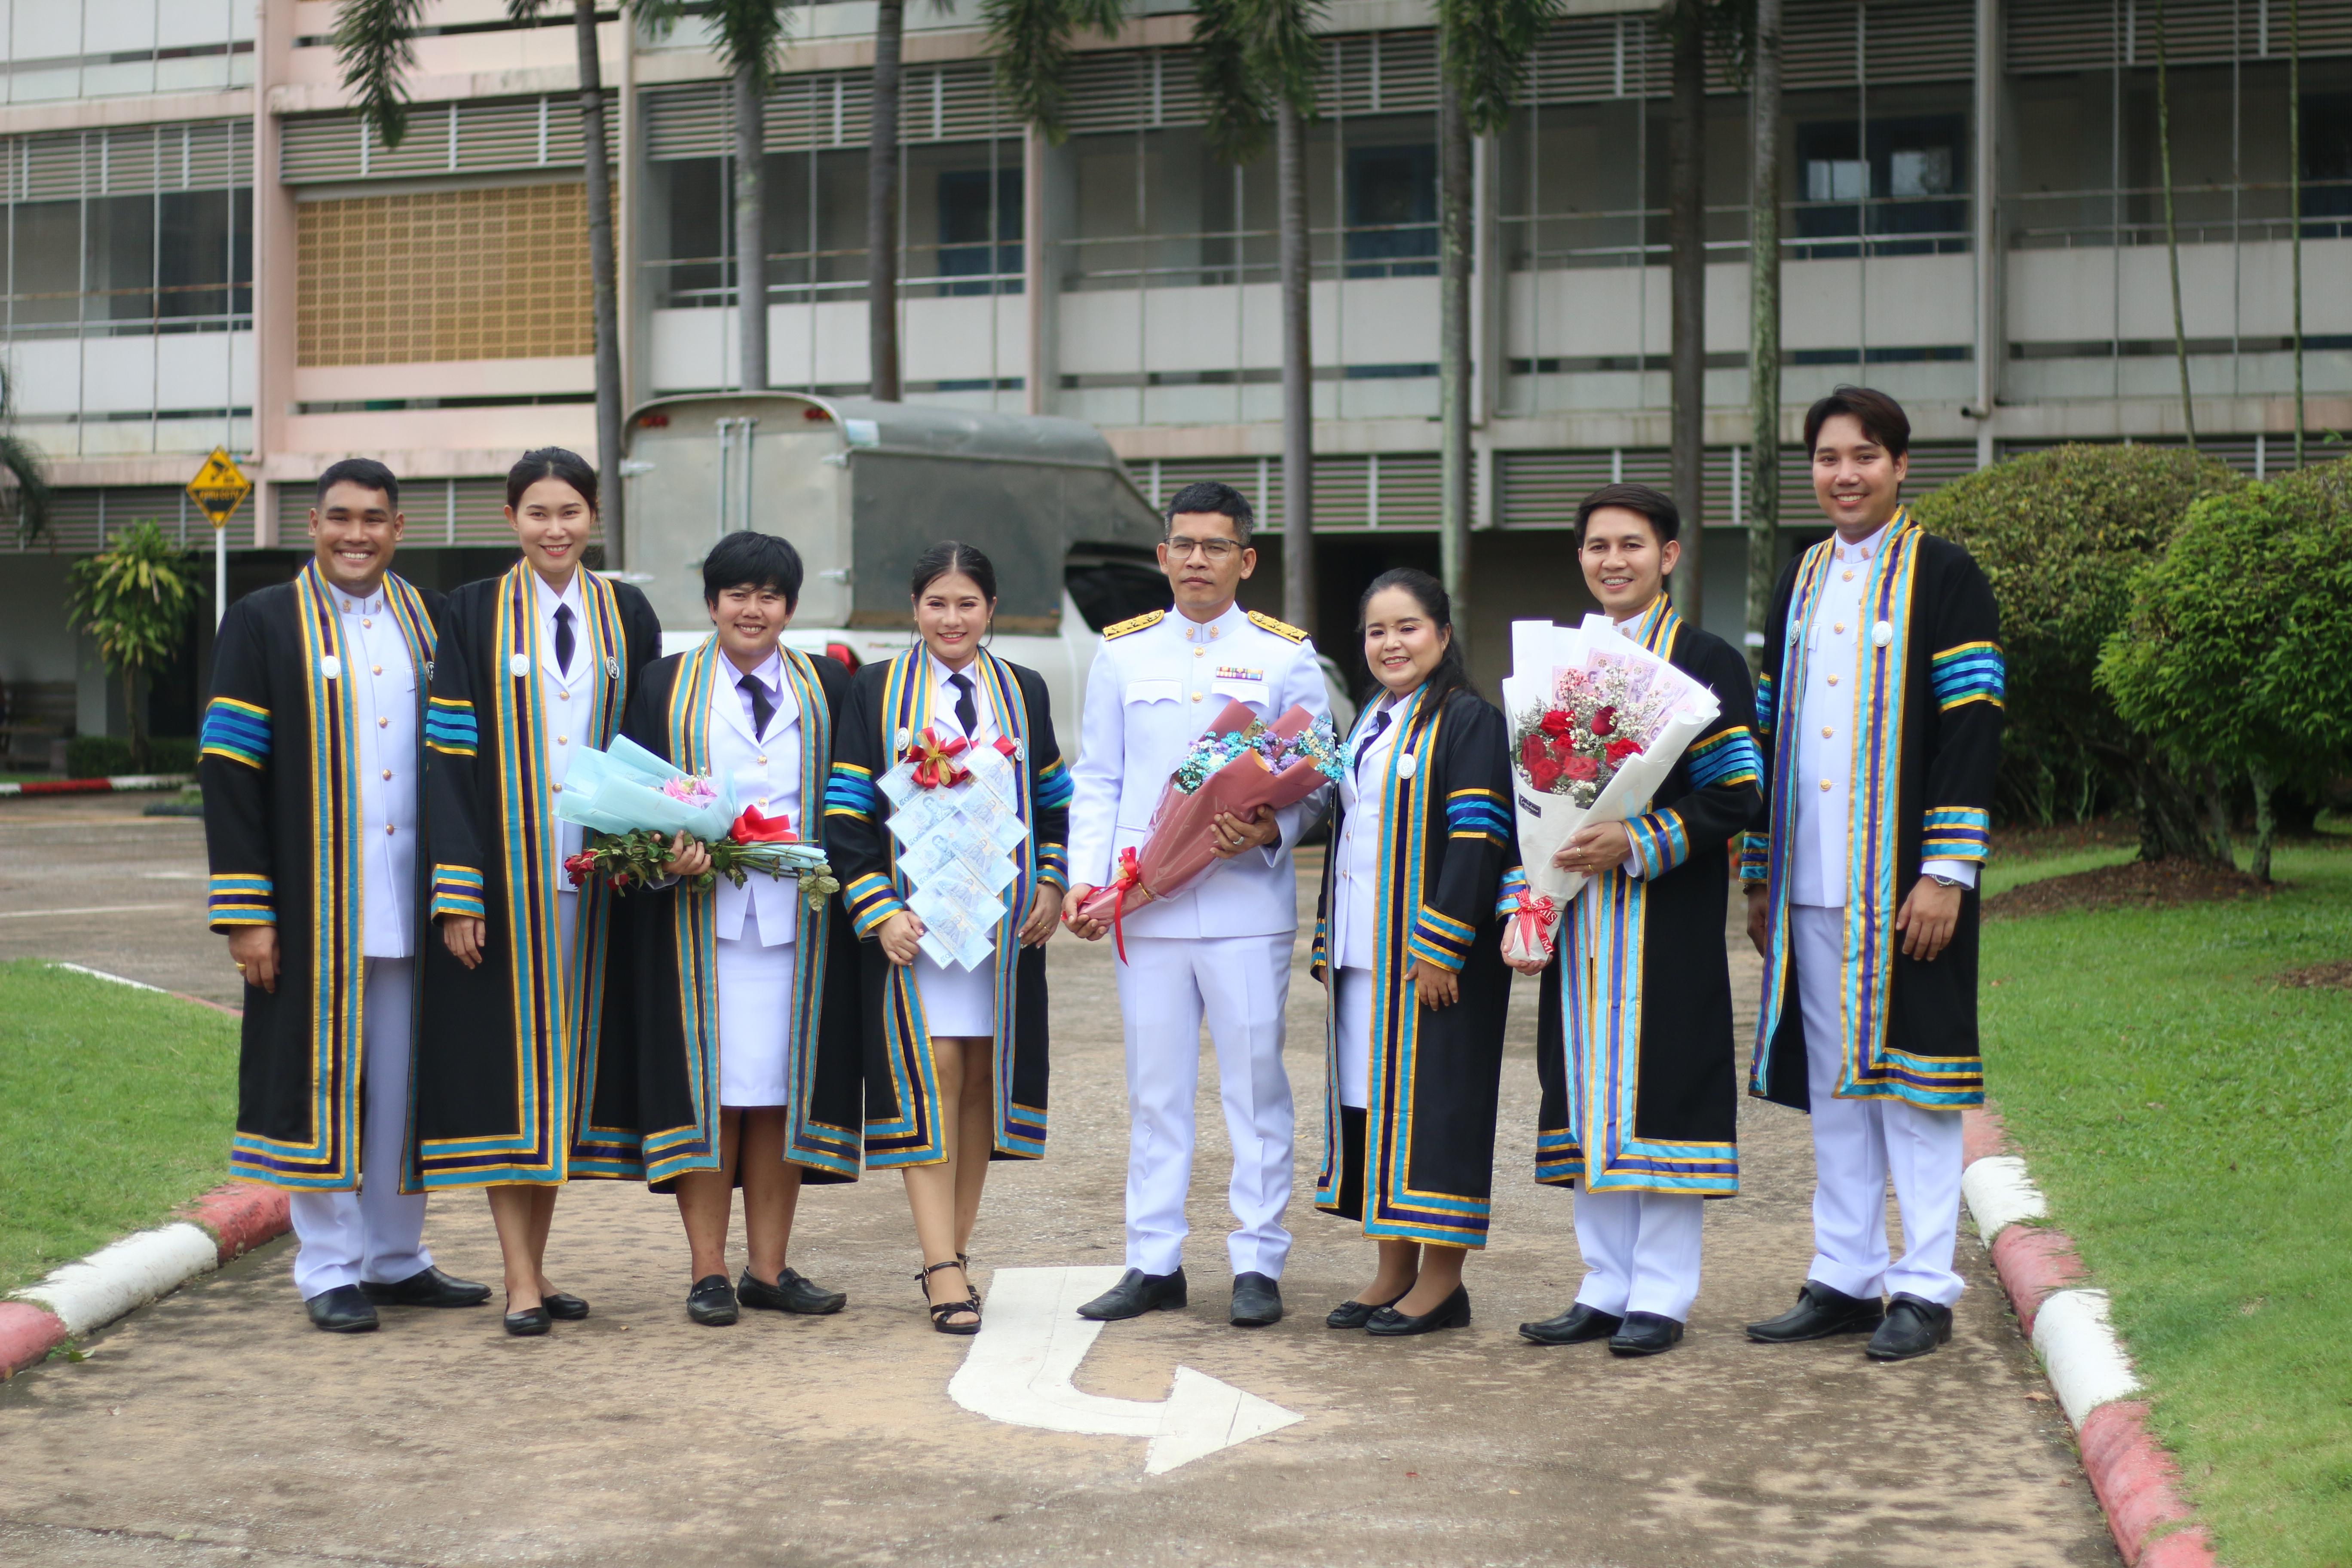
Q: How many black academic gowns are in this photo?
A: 7